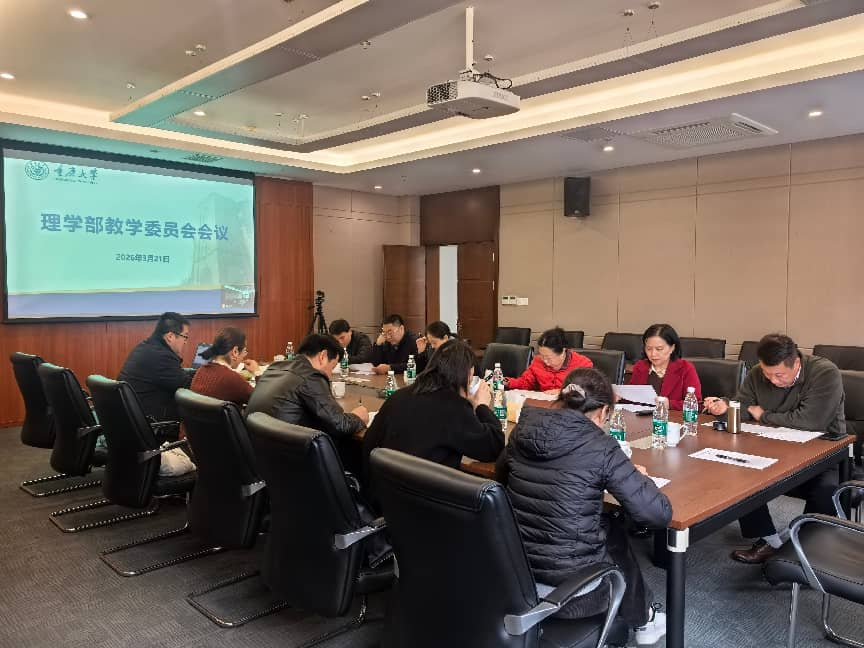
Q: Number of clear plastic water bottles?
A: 9